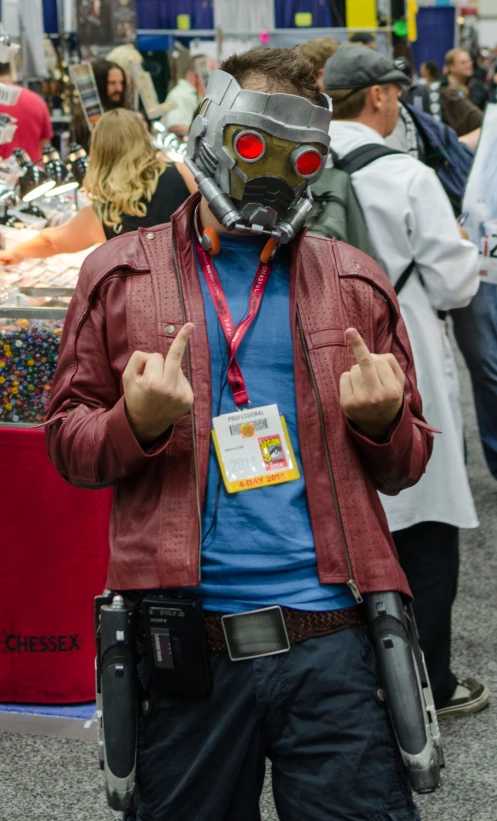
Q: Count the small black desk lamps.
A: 3